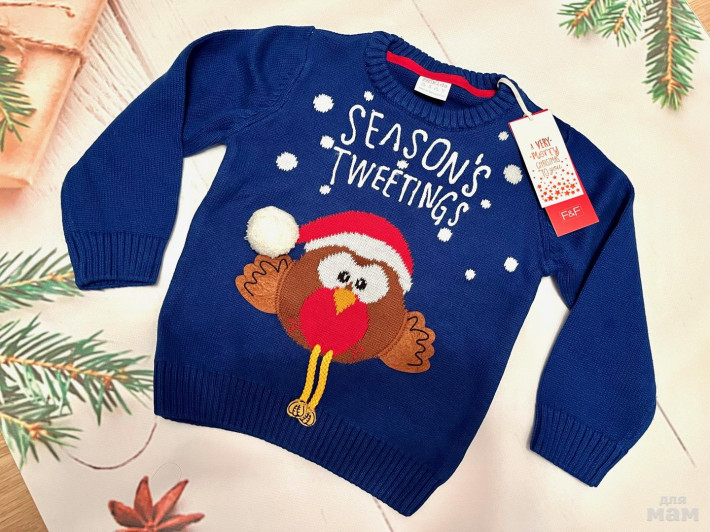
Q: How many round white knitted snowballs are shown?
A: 12